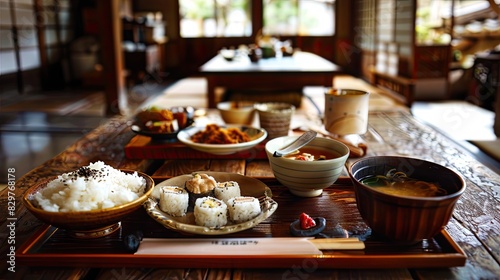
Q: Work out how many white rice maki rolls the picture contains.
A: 4